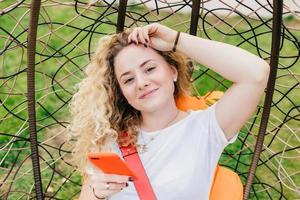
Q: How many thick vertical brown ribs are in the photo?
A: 4